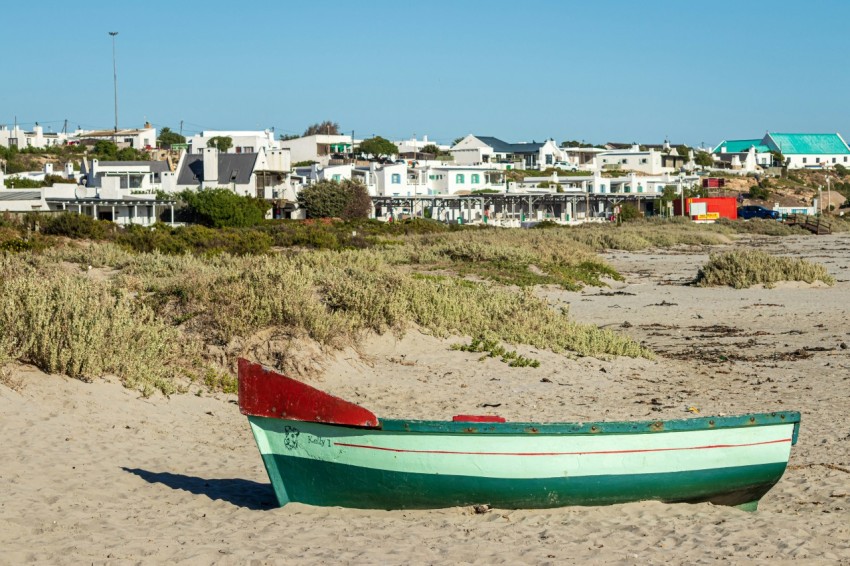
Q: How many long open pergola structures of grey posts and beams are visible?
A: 1